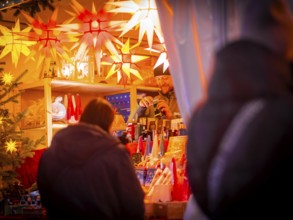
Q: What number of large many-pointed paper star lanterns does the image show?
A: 6